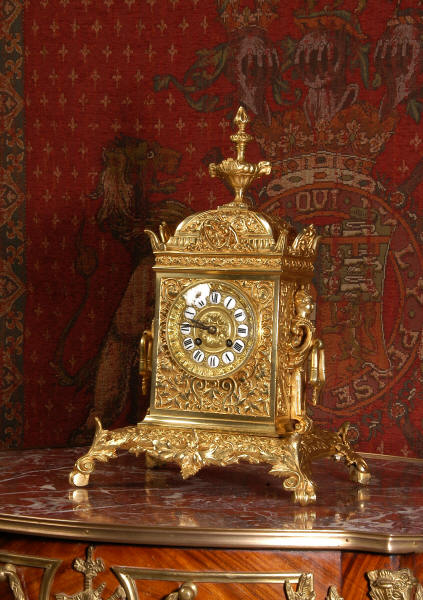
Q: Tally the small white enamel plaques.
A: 12